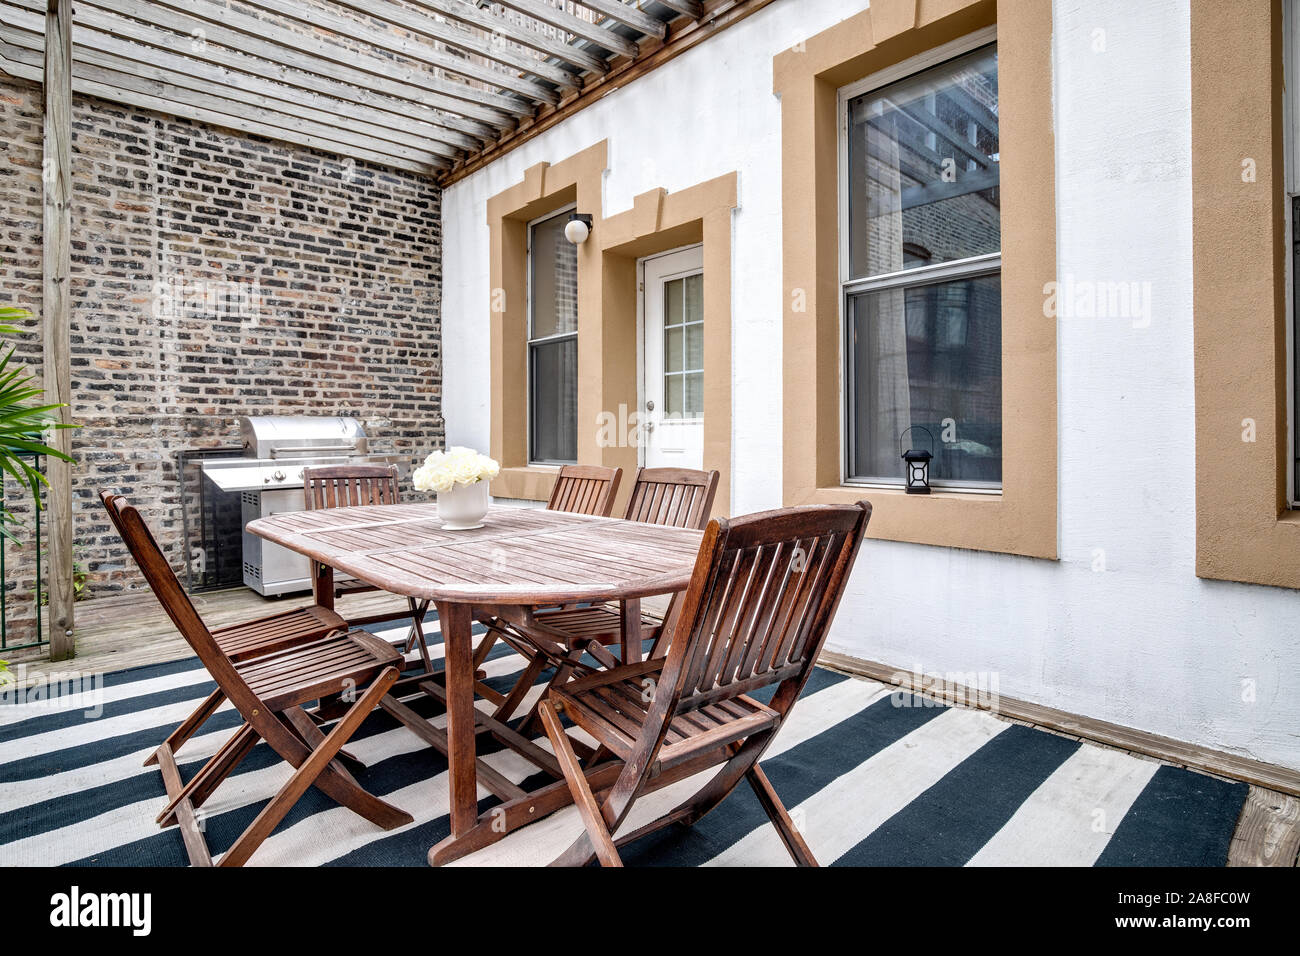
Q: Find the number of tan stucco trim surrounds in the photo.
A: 4